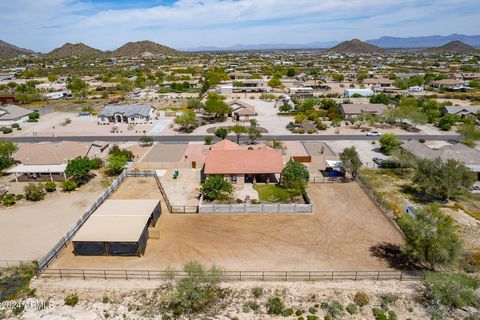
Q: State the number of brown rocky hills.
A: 5